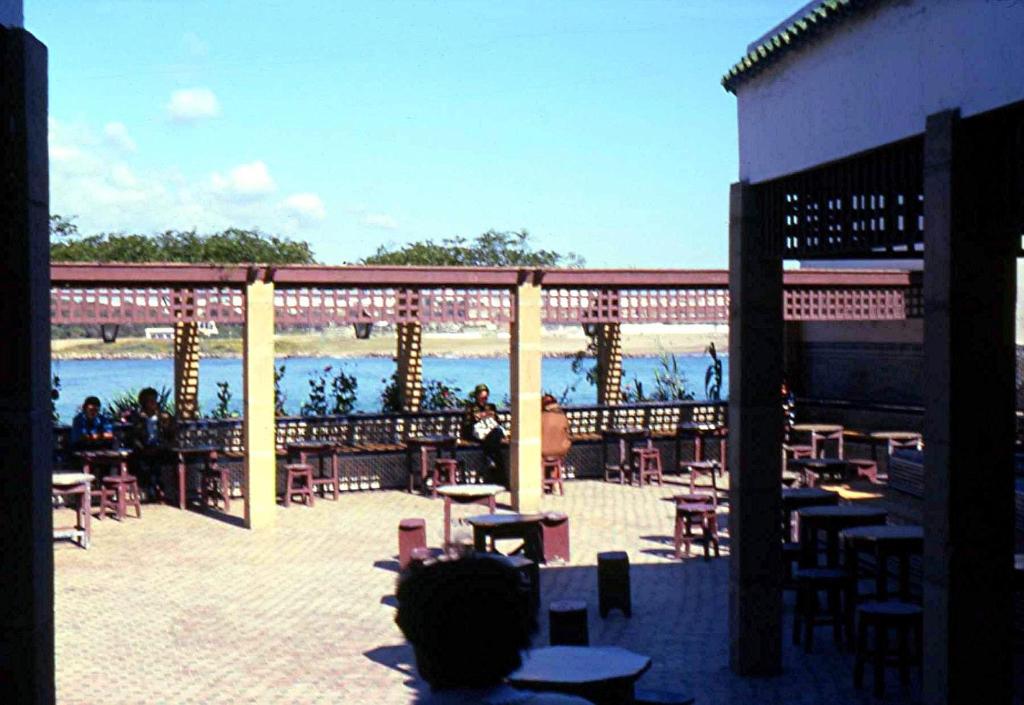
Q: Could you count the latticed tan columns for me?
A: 3